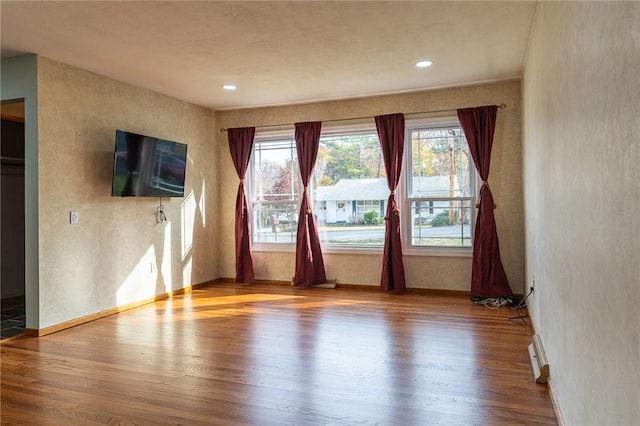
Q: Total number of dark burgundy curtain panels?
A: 4